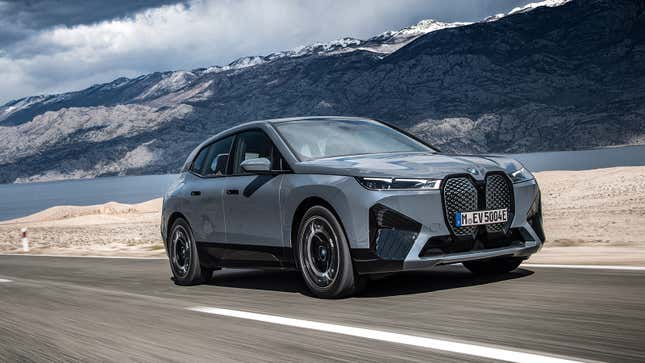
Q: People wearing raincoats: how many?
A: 0